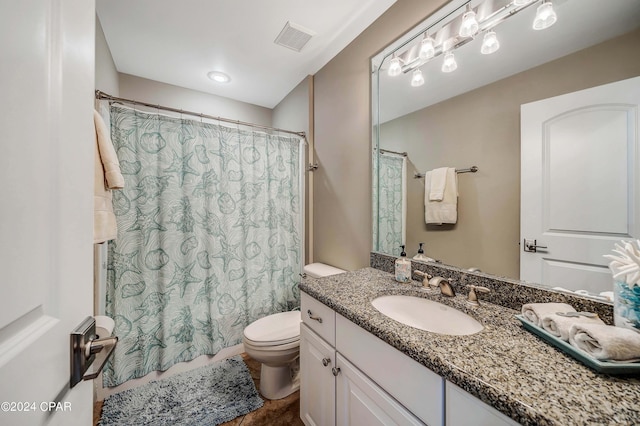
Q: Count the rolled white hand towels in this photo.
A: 3